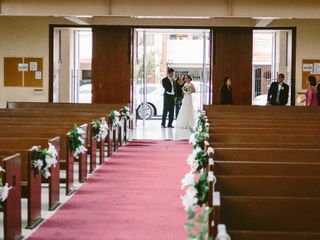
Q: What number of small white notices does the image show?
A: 5